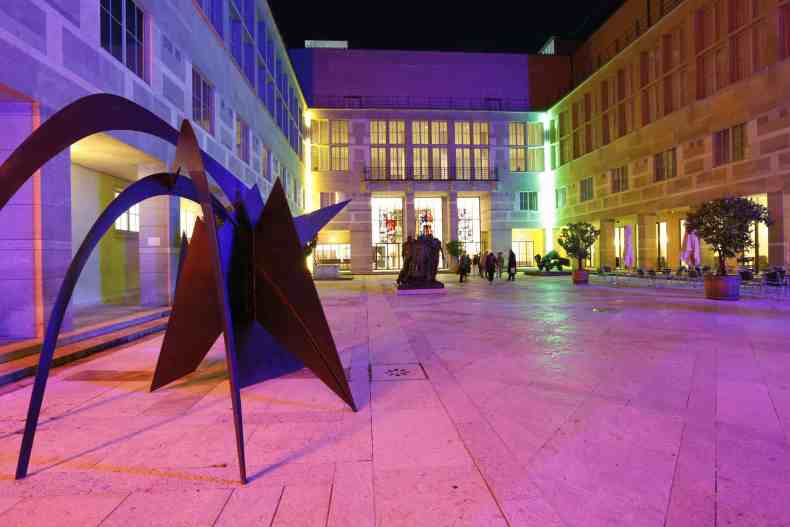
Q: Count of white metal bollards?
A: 0